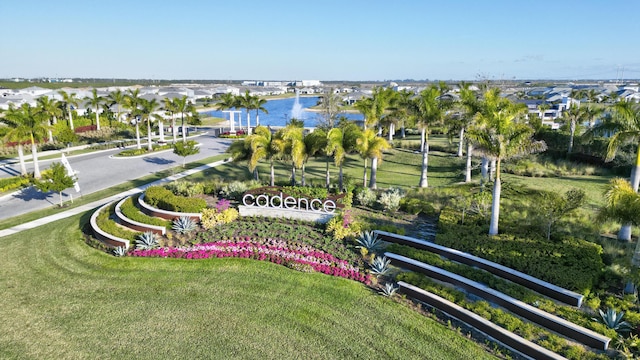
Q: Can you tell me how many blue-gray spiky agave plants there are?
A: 7